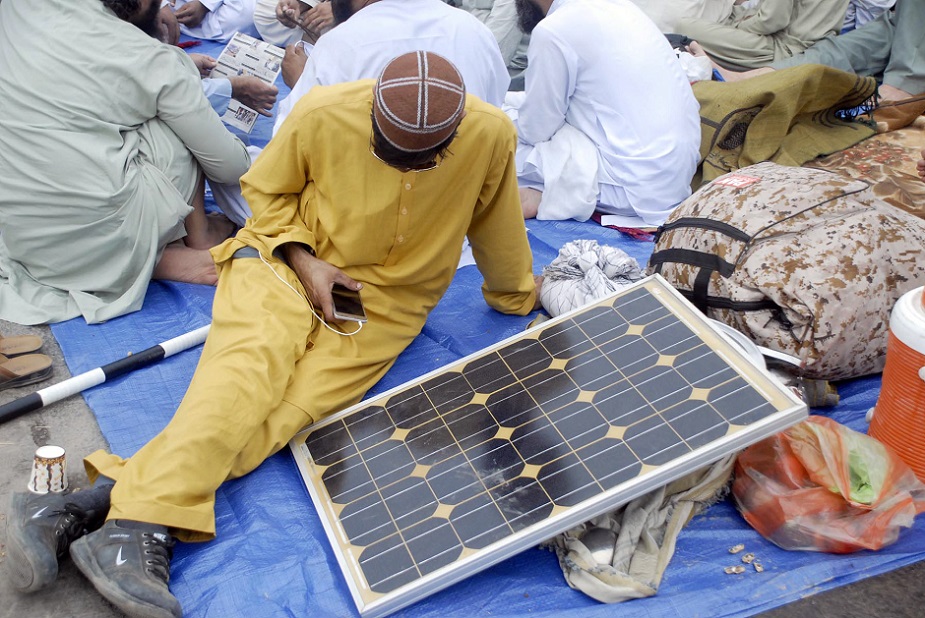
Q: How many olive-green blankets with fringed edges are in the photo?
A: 1